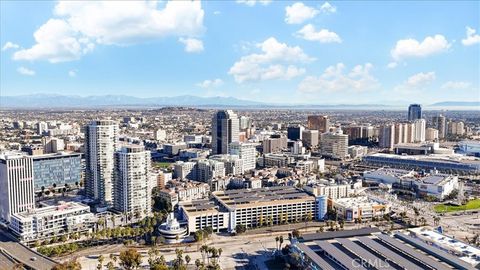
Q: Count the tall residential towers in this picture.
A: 2